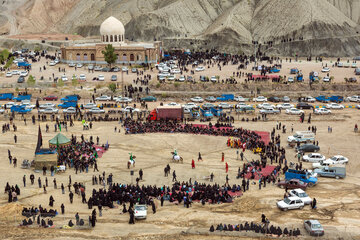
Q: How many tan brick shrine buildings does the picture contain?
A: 1